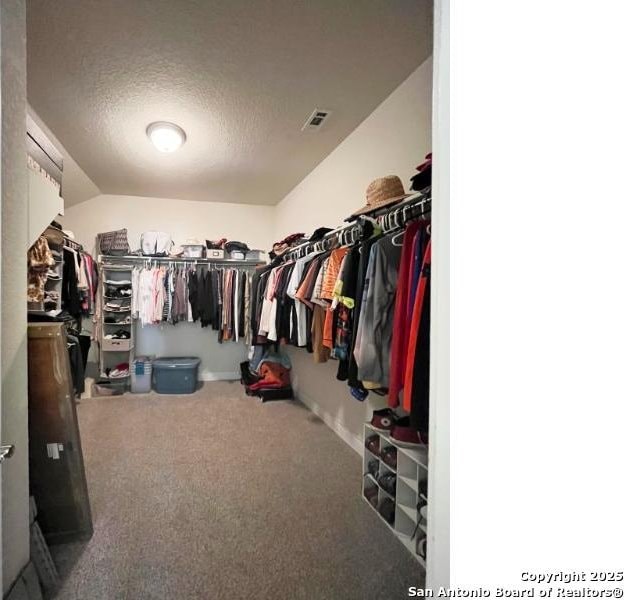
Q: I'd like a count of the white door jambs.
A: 1